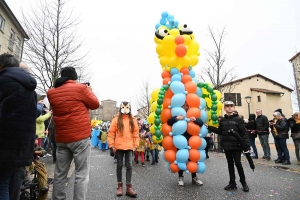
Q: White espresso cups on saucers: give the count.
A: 0